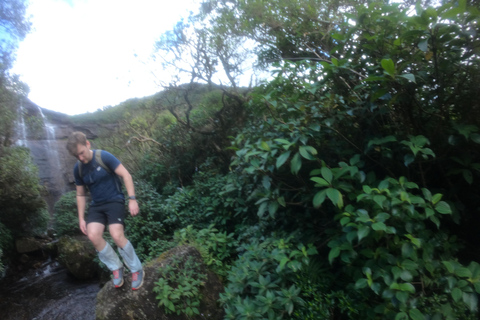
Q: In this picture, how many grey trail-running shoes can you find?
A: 2